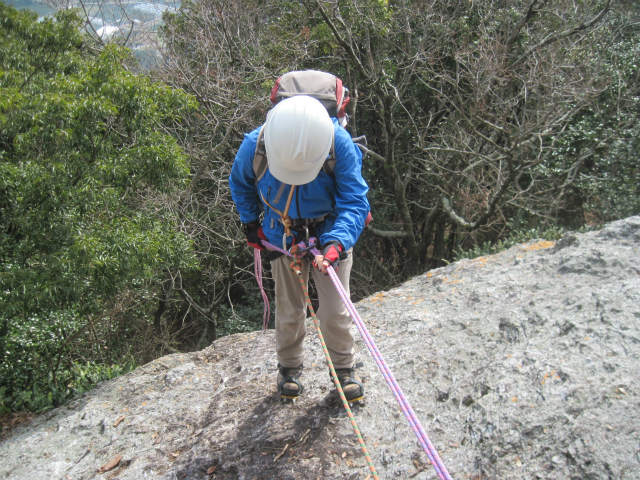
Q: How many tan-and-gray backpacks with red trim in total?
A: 1